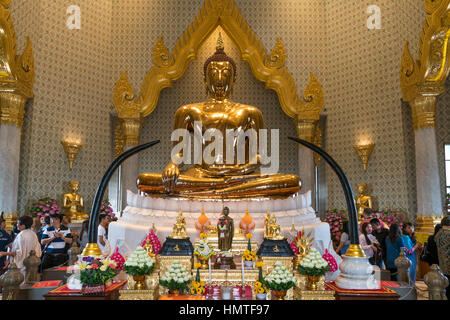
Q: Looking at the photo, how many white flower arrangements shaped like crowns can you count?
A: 4